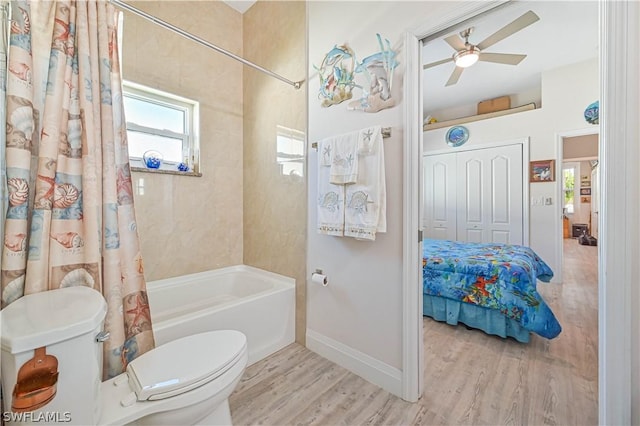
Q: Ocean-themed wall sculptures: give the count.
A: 2